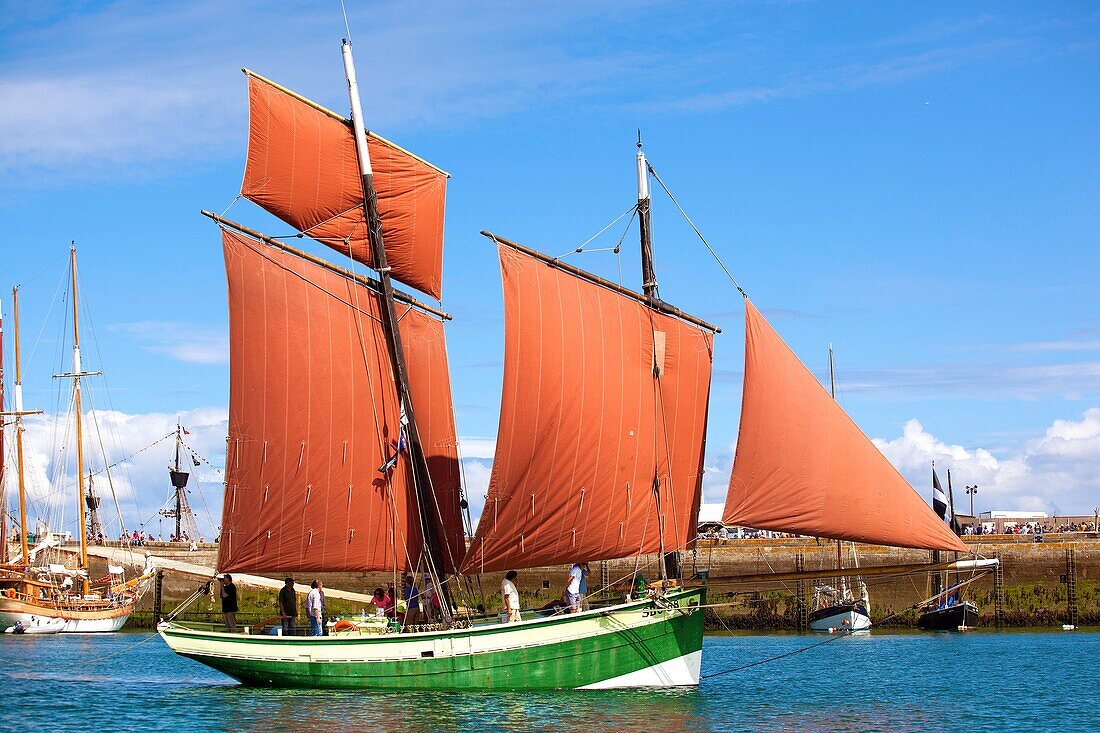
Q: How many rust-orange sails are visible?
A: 4